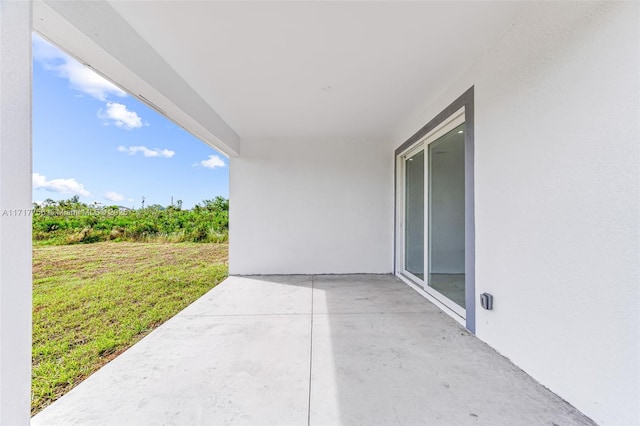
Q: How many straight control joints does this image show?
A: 2